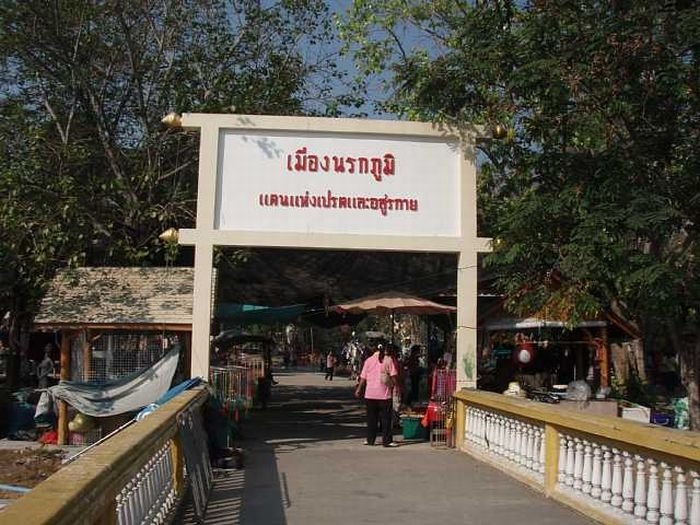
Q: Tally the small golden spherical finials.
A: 4